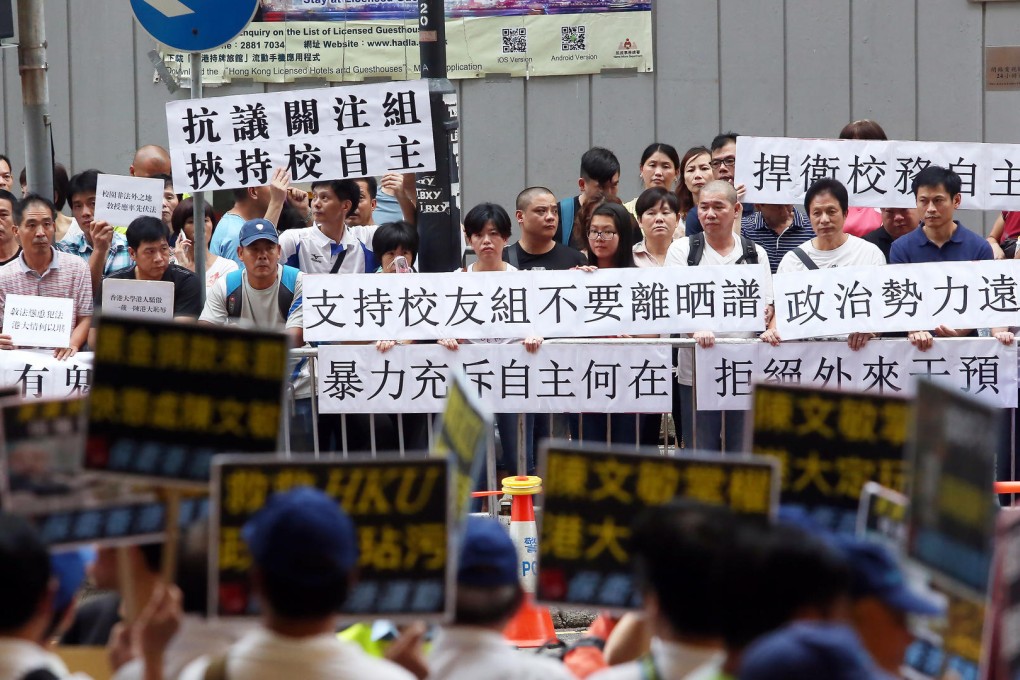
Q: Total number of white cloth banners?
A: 7